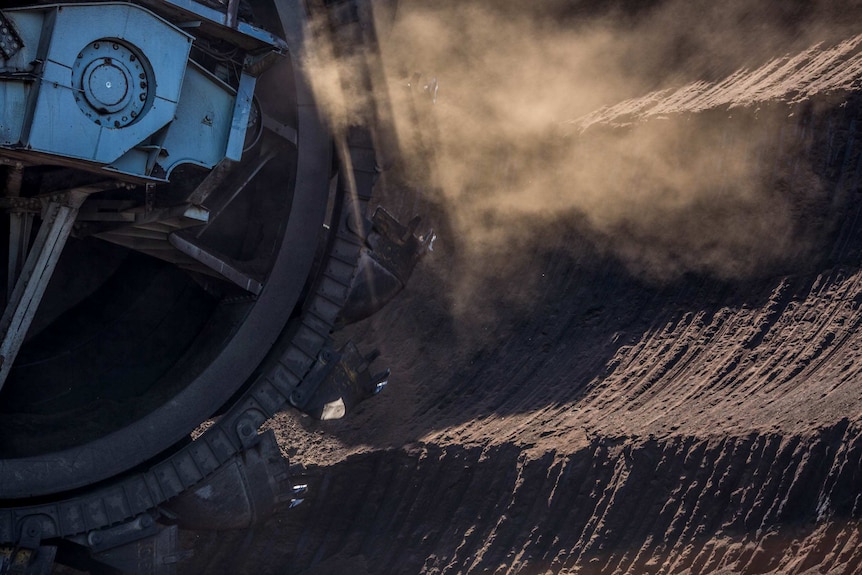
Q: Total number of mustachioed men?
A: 0